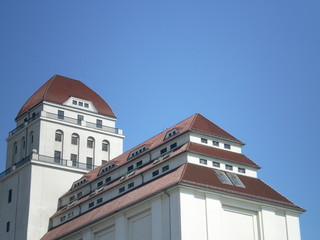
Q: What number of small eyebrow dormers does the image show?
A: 4